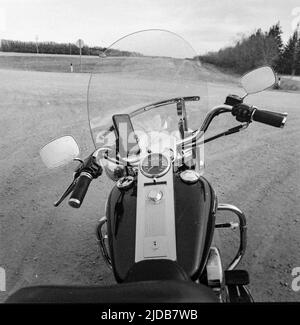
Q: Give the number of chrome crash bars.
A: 2